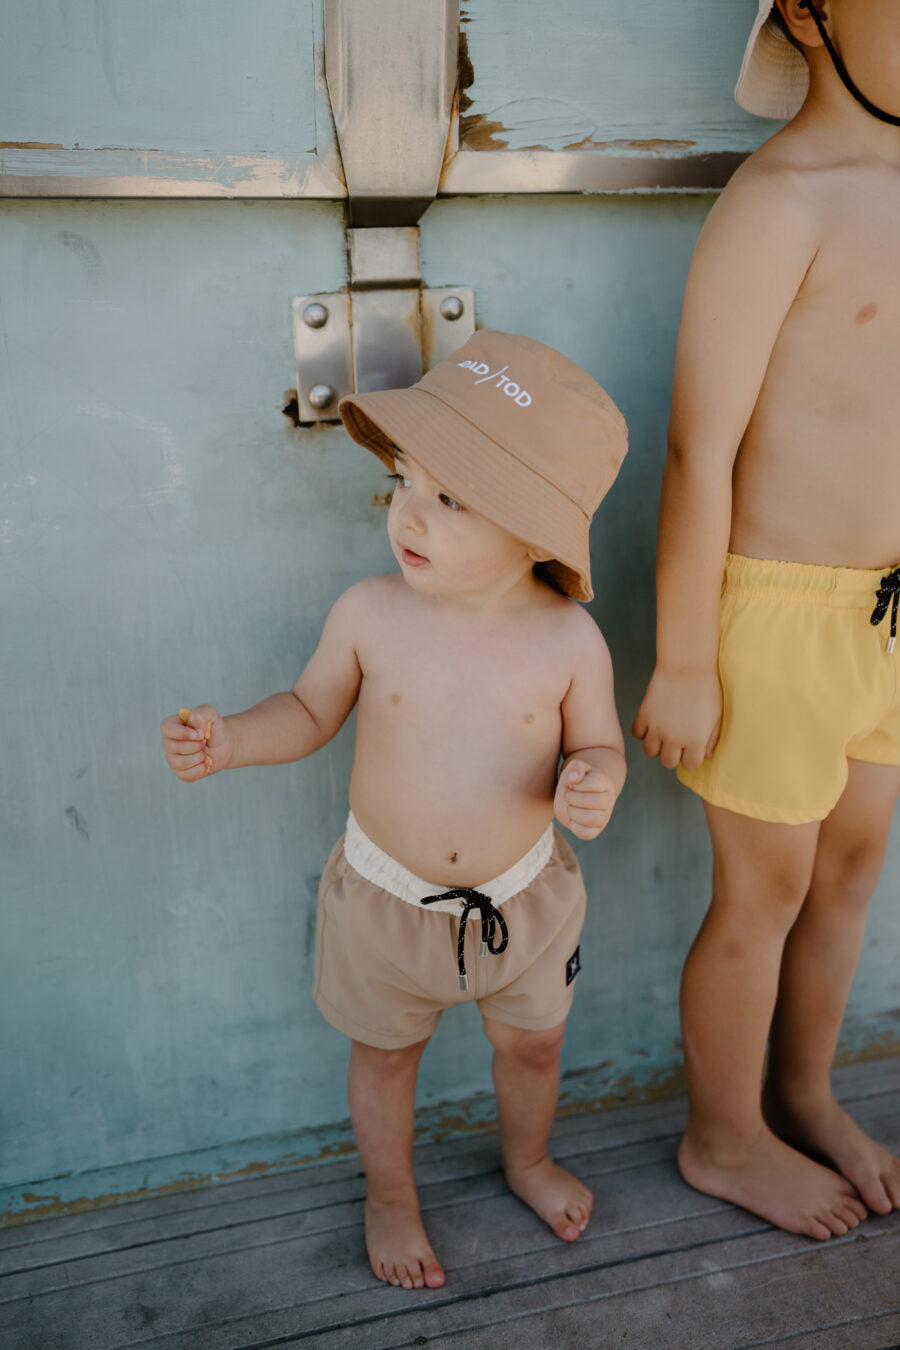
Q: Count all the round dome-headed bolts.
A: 3